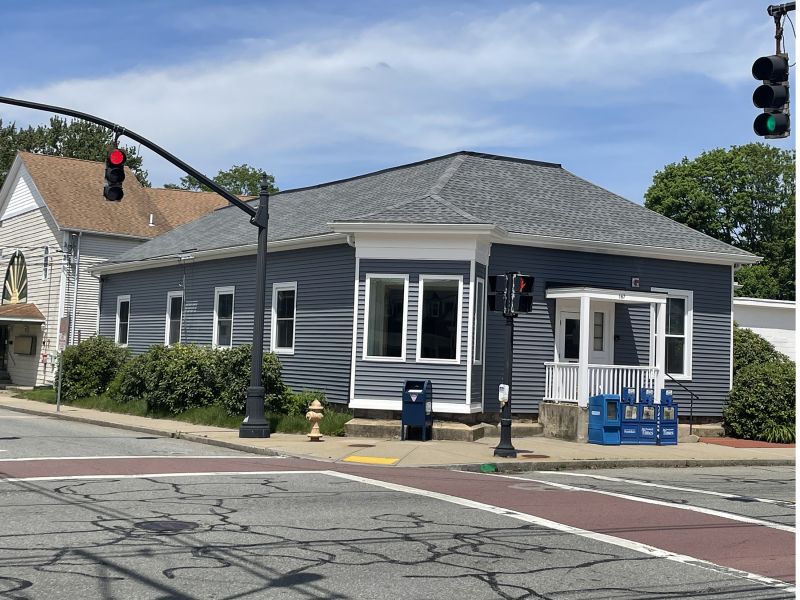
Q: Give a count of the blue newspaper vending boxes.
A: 4